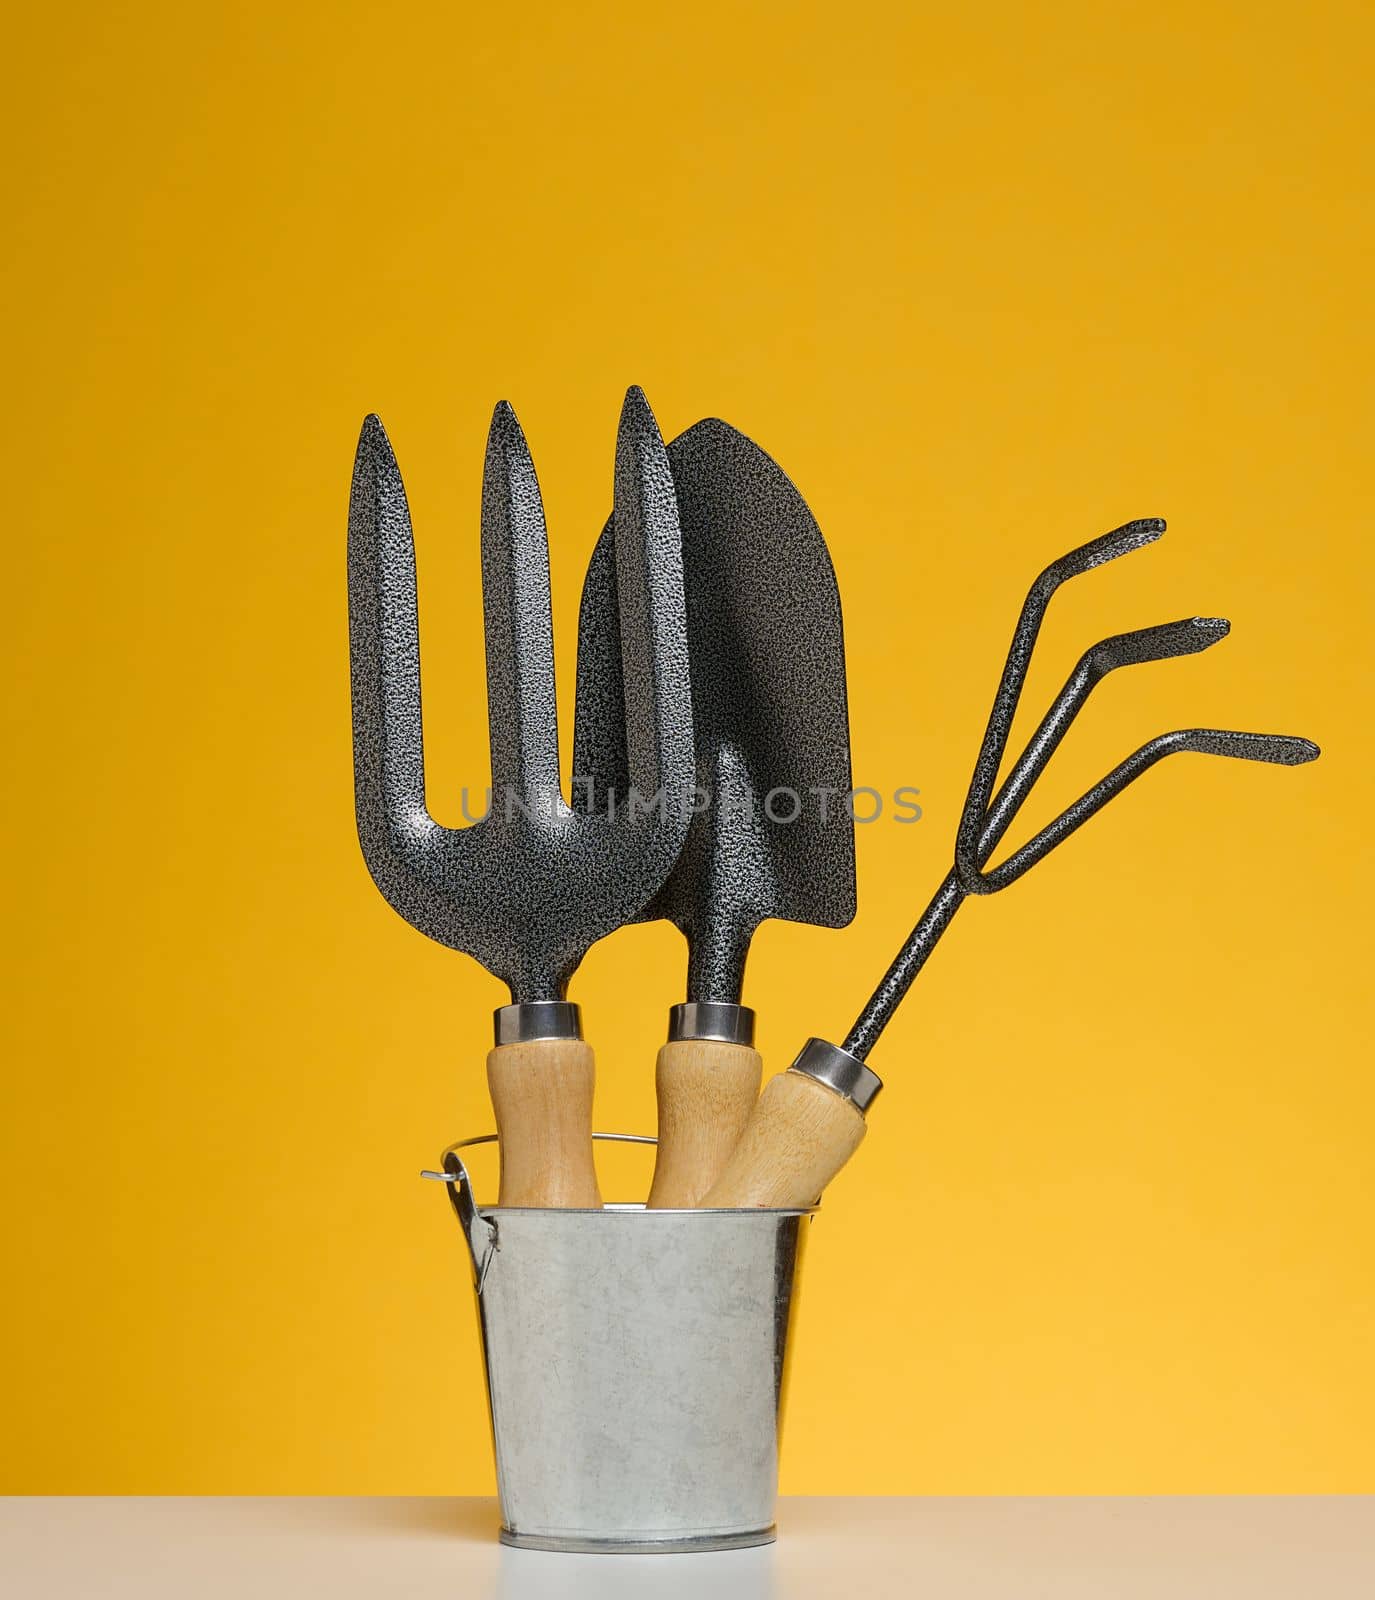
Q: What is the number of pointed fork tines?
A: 3